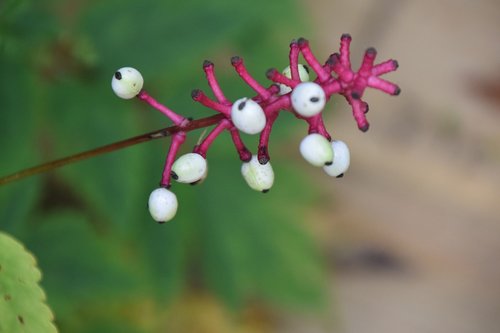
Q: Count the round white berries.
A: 9